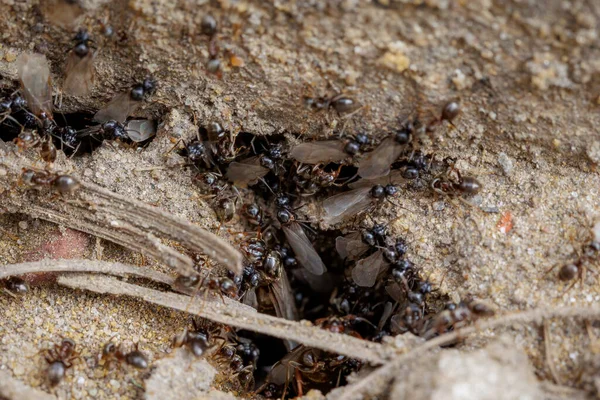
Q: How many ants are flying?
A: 0